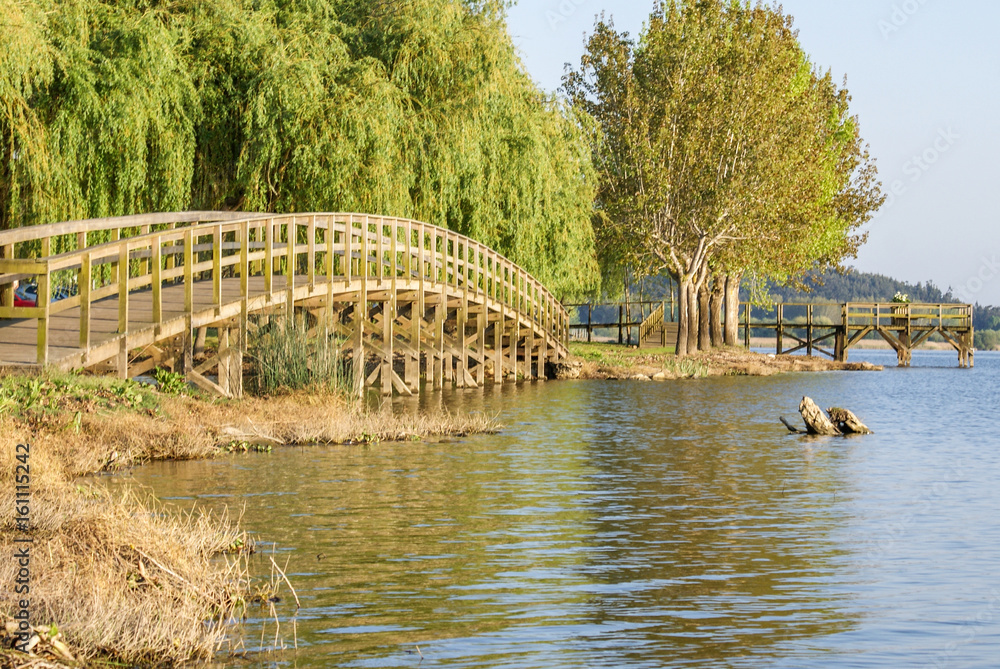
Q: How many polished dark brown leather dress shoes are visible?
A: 0